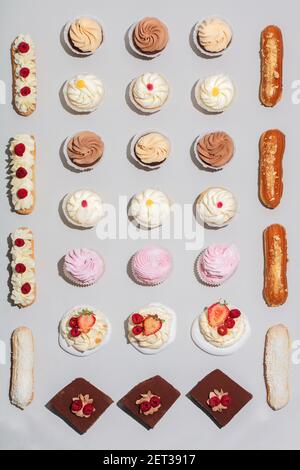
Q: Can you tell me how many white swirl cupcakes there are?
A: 6